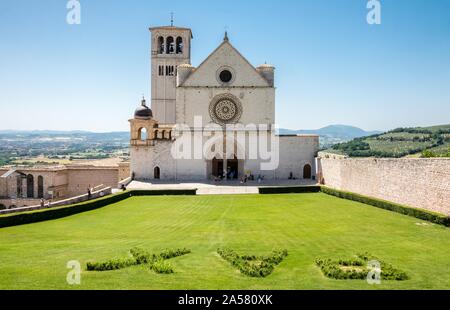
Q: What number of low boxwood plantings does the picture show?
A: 3